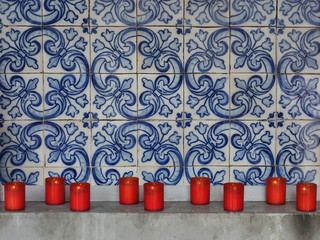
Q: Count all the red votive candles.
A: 9